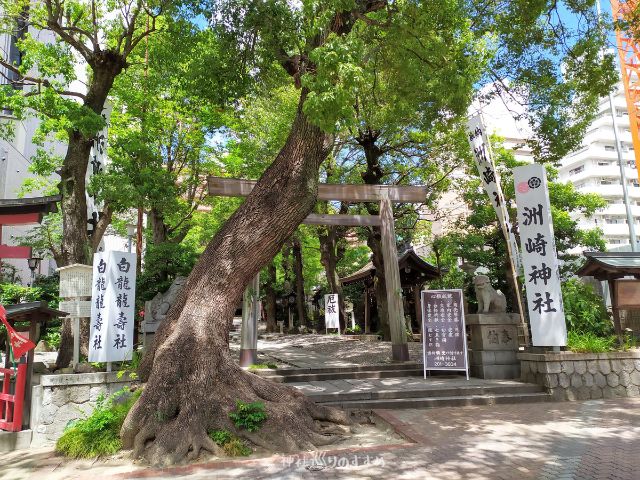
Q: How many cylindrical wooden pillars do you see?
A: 2